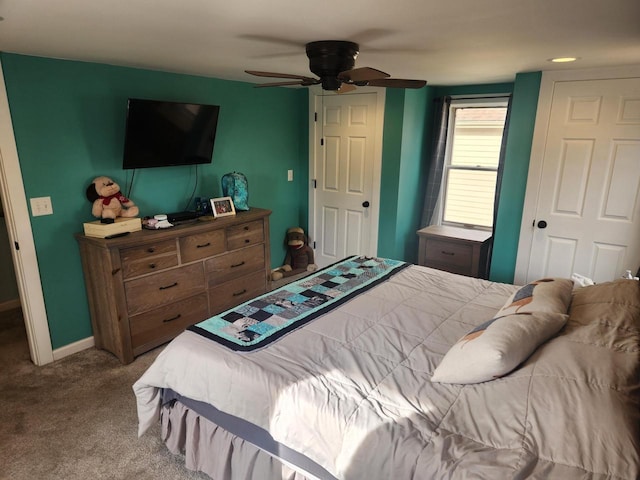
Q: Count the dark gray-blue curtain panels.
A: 2